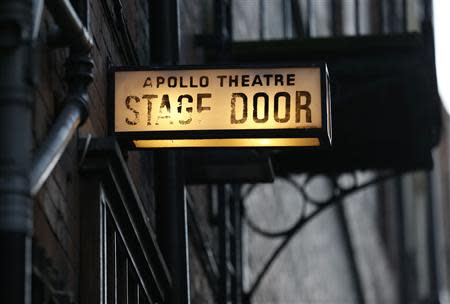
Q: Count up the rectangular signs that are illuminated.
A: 1